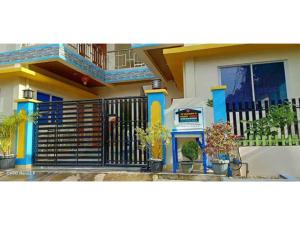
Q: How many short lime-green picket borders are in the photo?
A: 1